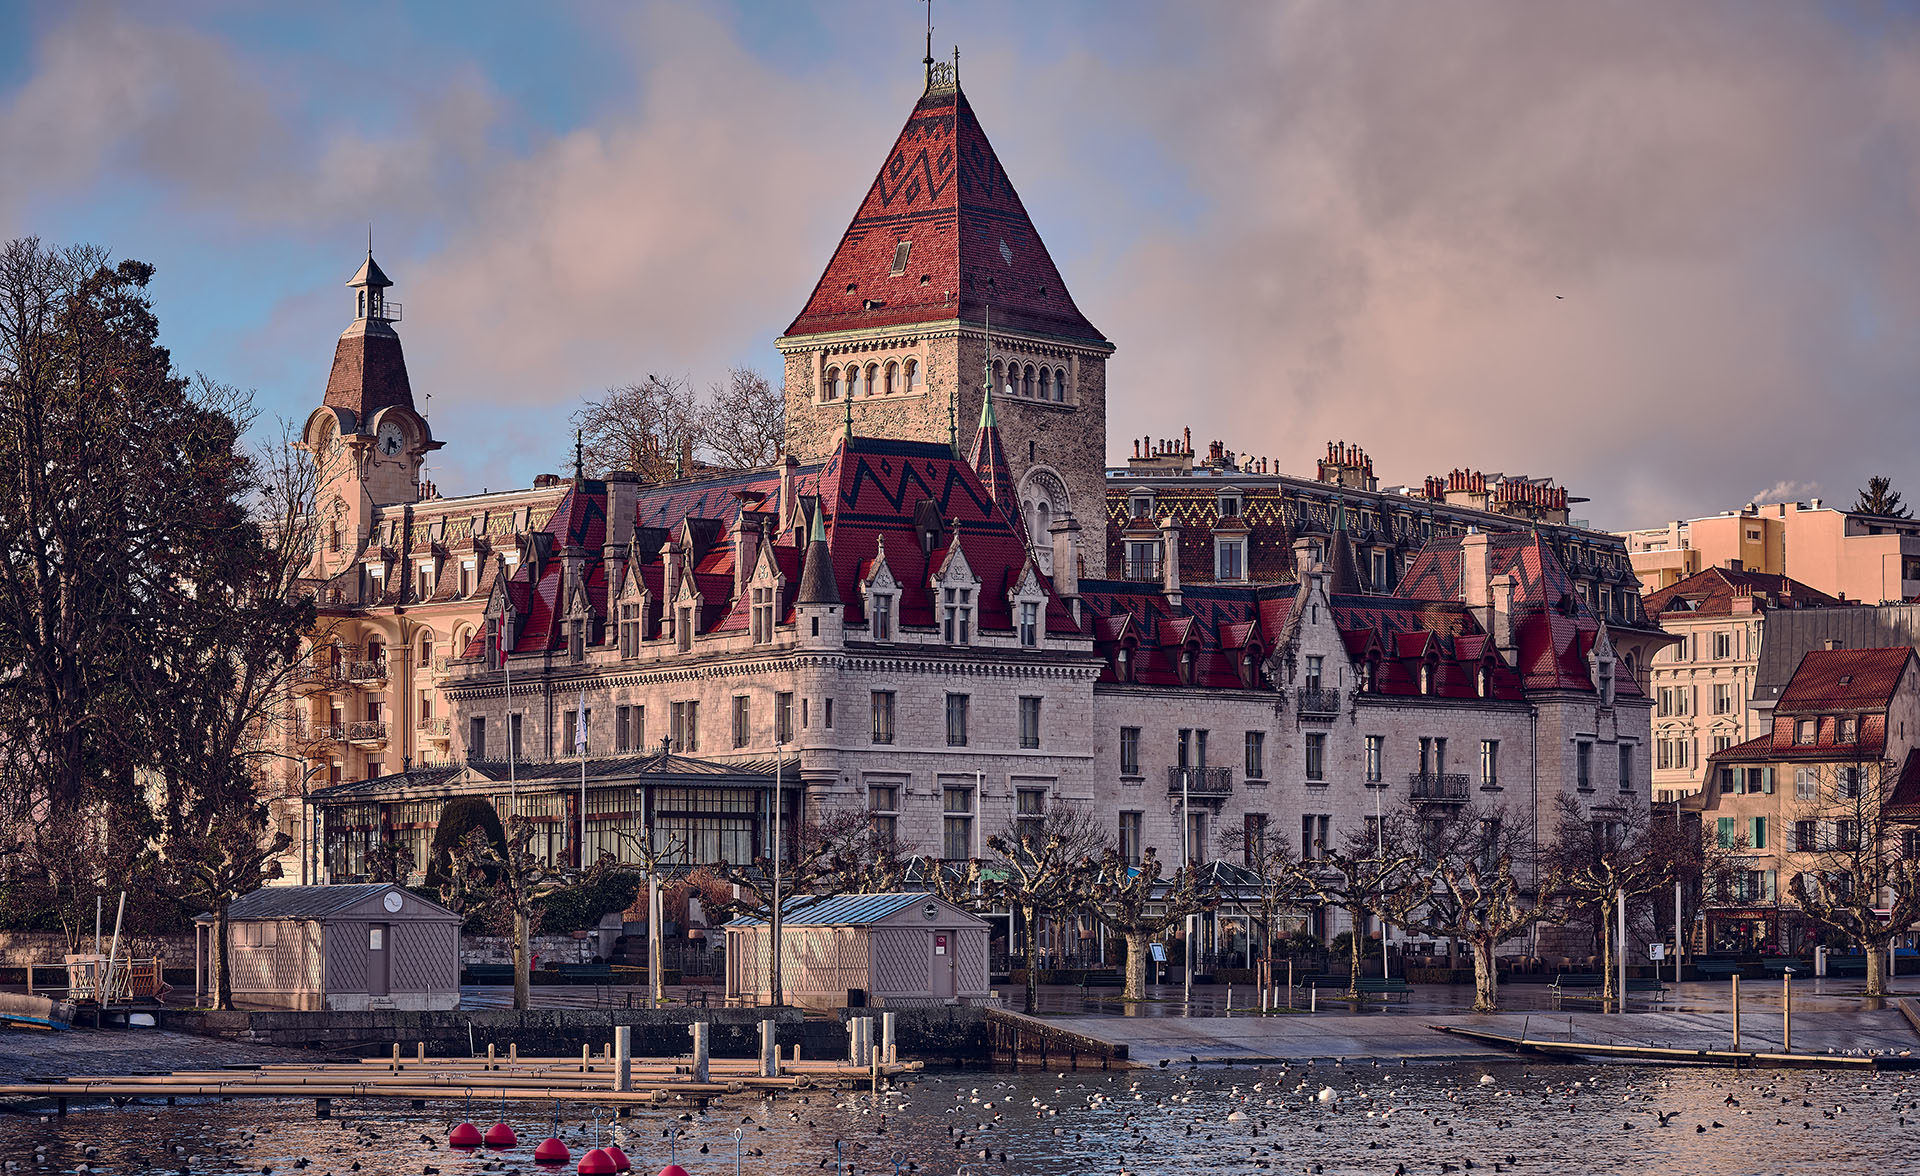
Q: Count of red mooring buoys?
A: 6